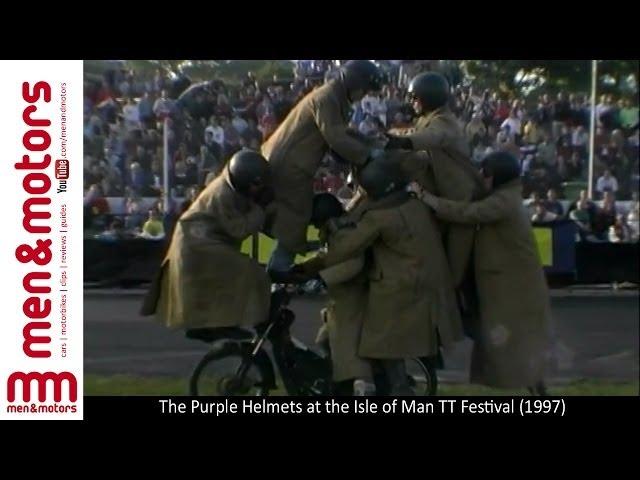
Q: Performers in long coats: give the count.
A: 6